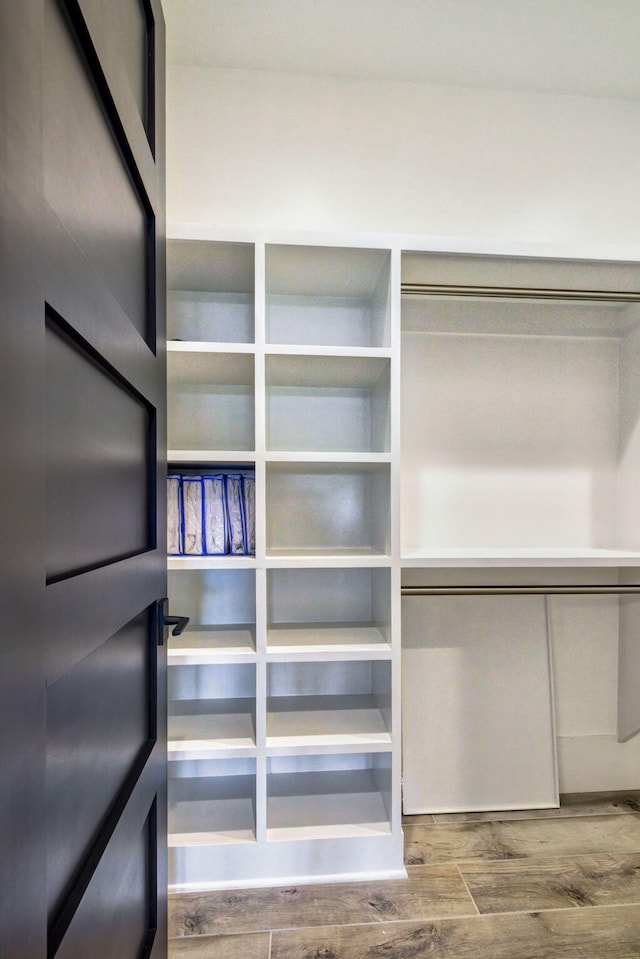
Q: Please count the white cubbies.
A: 12